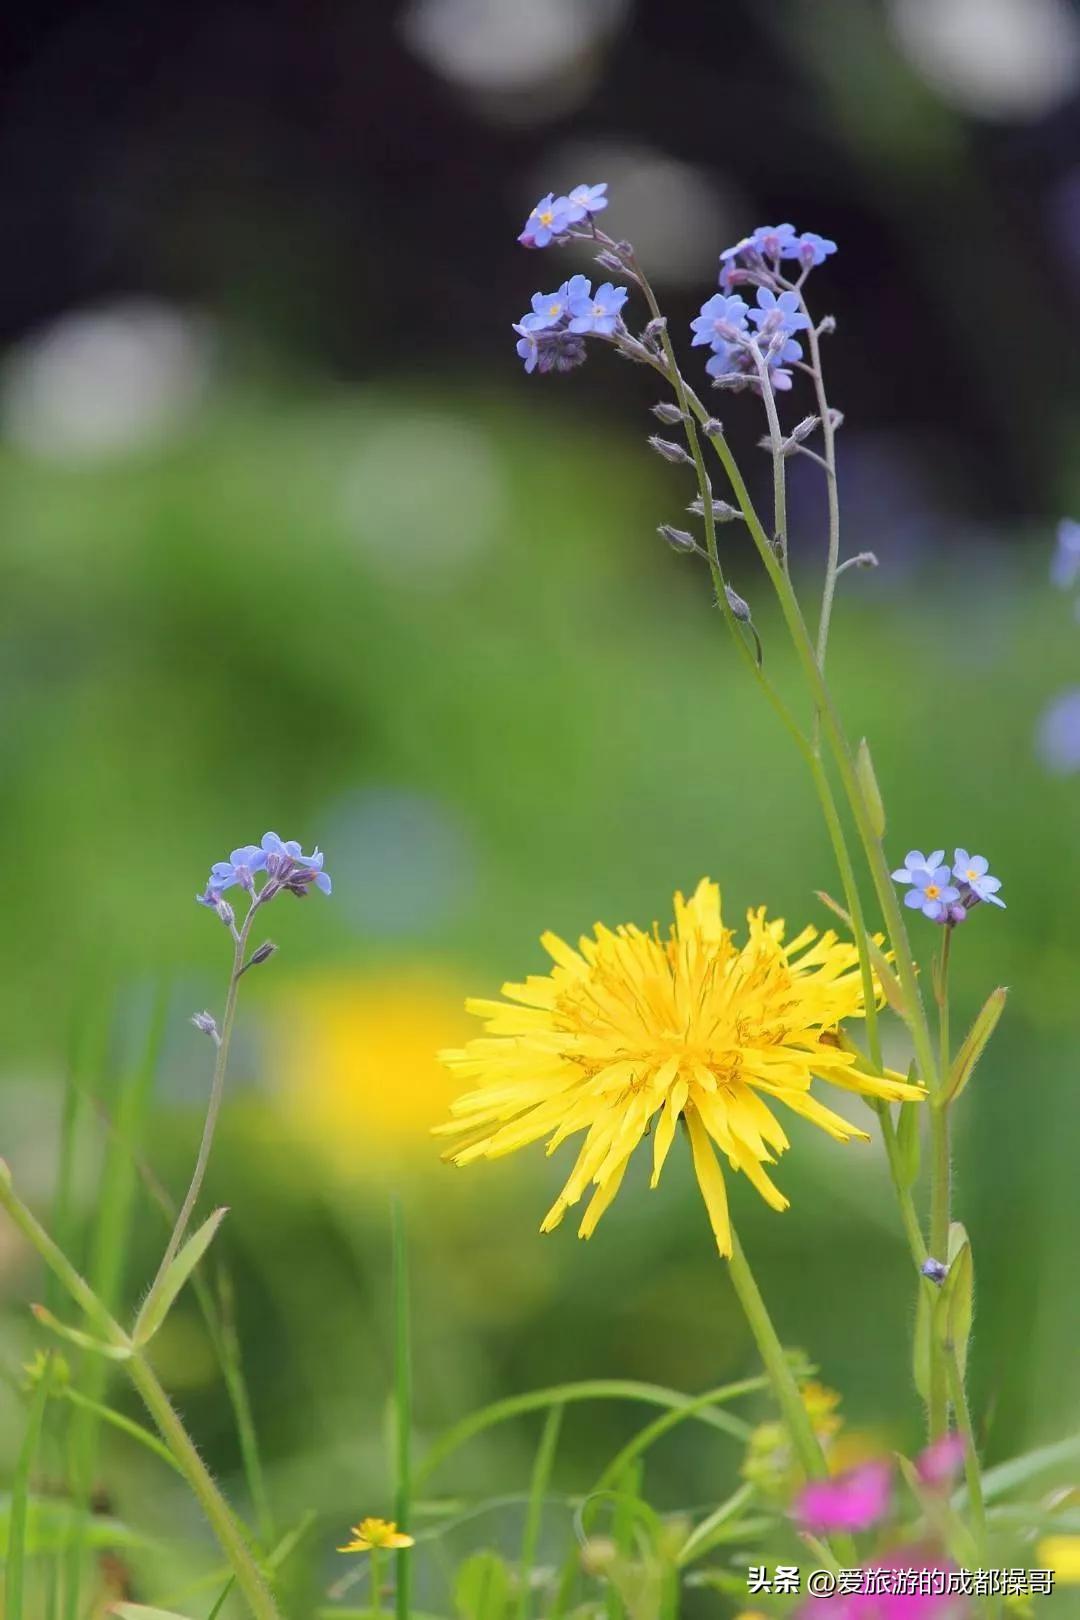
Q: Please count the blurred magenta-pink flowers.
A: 3